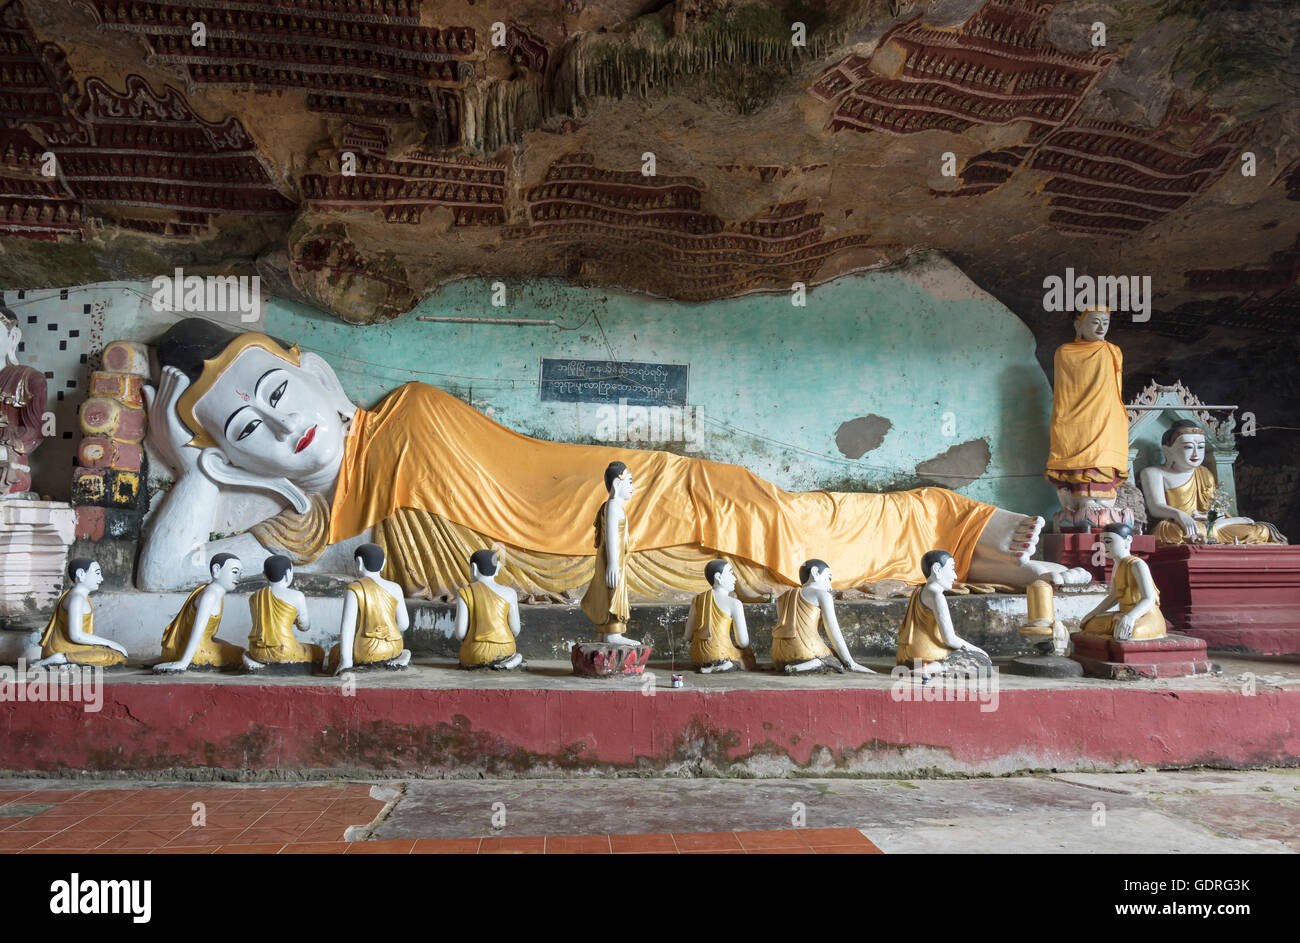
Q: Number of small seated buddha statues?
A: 9